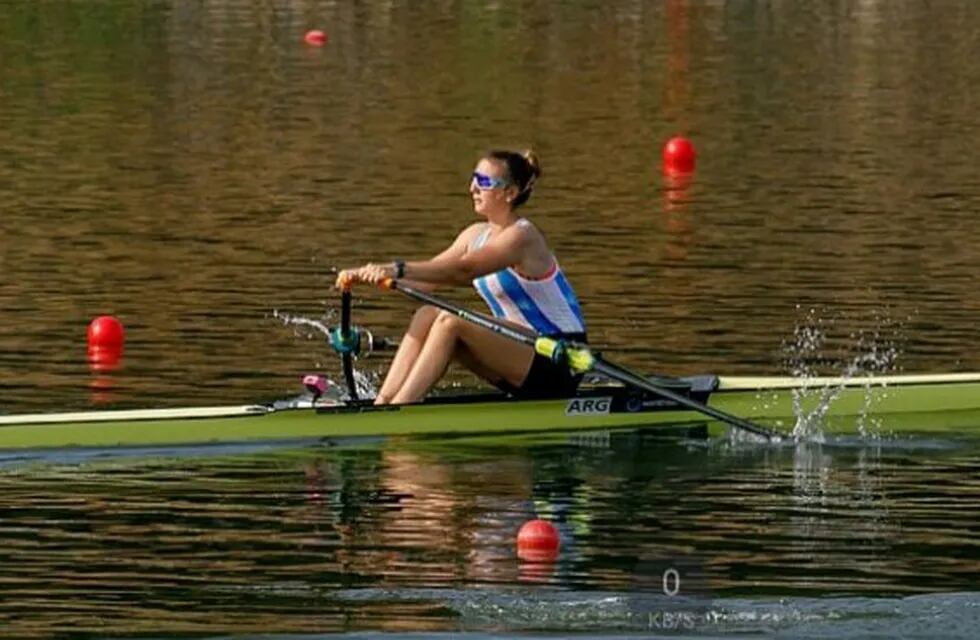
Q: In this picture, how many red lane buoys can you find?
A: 4